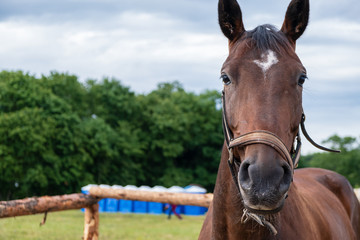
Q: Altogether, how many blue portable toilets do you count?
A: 8